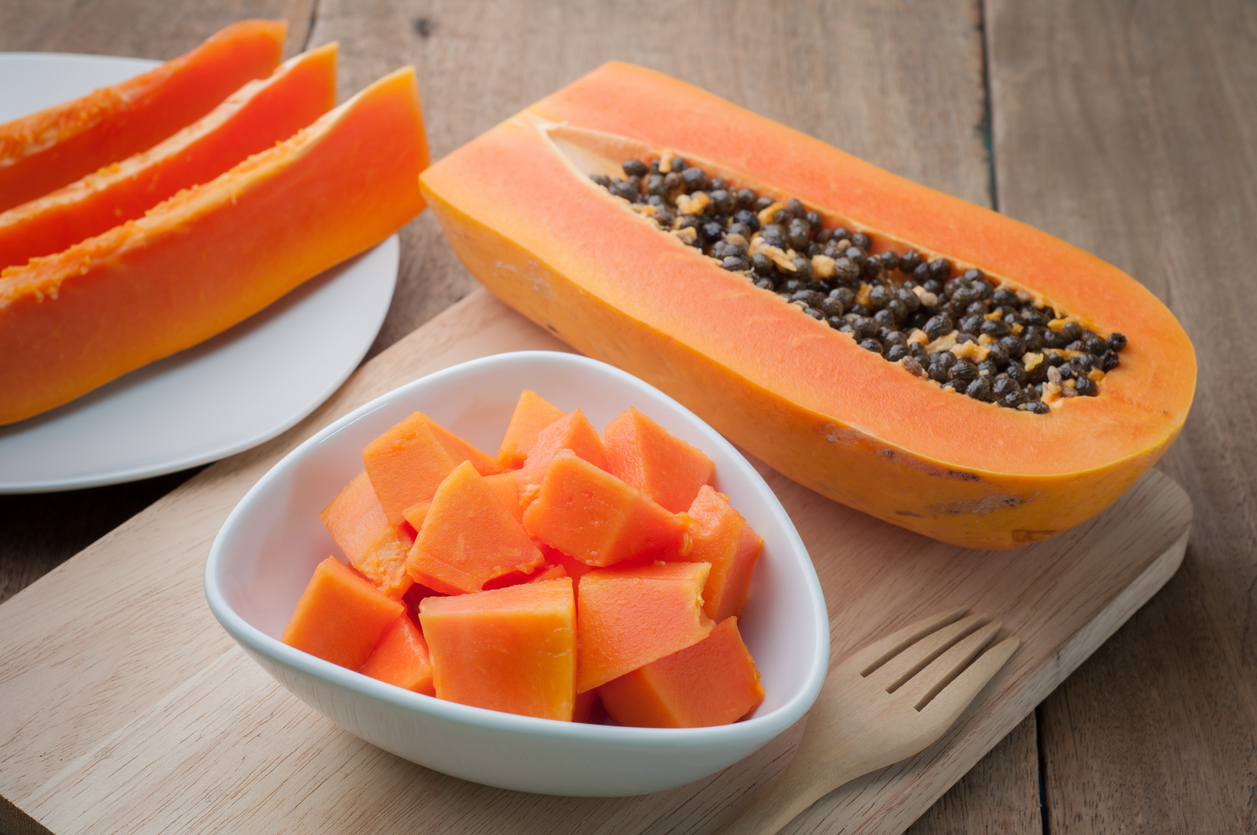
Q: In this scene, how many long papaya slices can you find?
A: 3